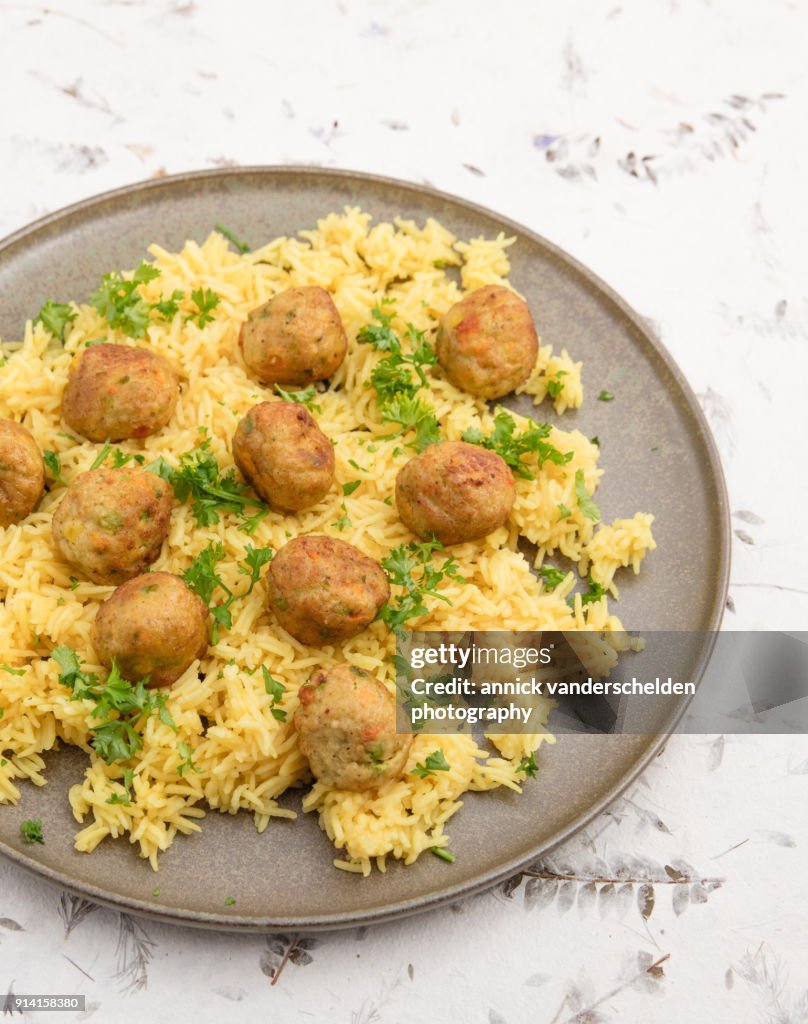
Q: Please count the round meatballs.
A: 10